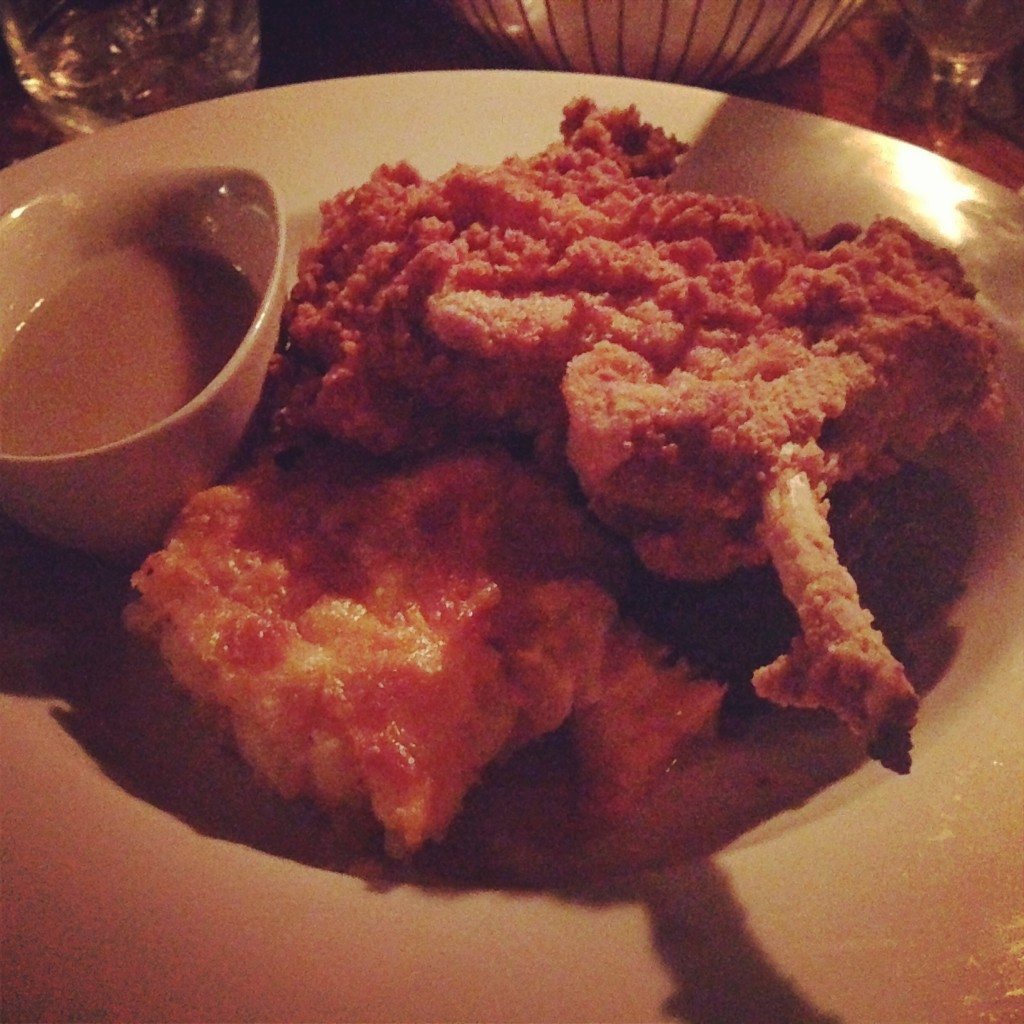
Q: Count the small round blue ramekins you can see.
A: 0